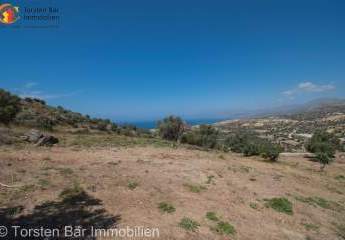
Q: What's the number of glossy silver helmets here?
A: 0